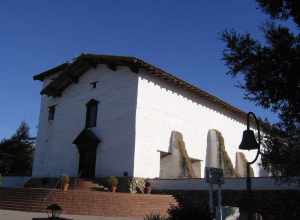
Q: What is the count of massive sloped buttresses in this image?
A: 3